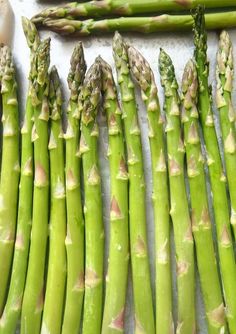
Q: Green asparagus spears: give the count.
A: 15